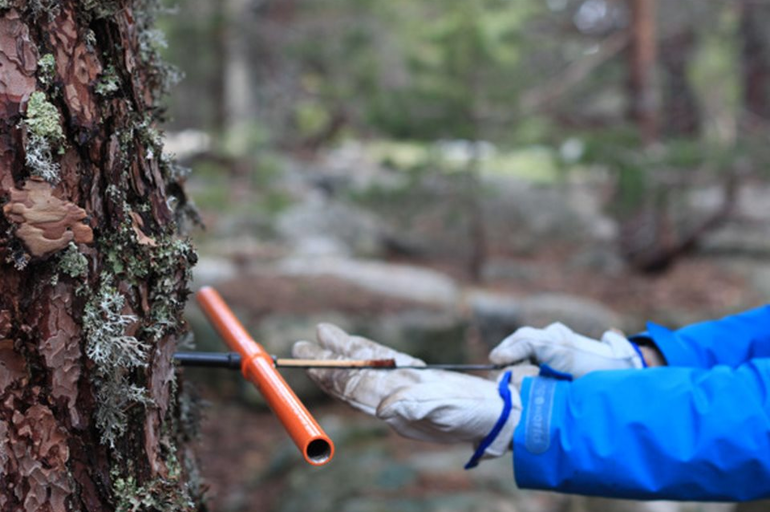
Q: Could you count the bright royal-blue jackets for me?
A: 1